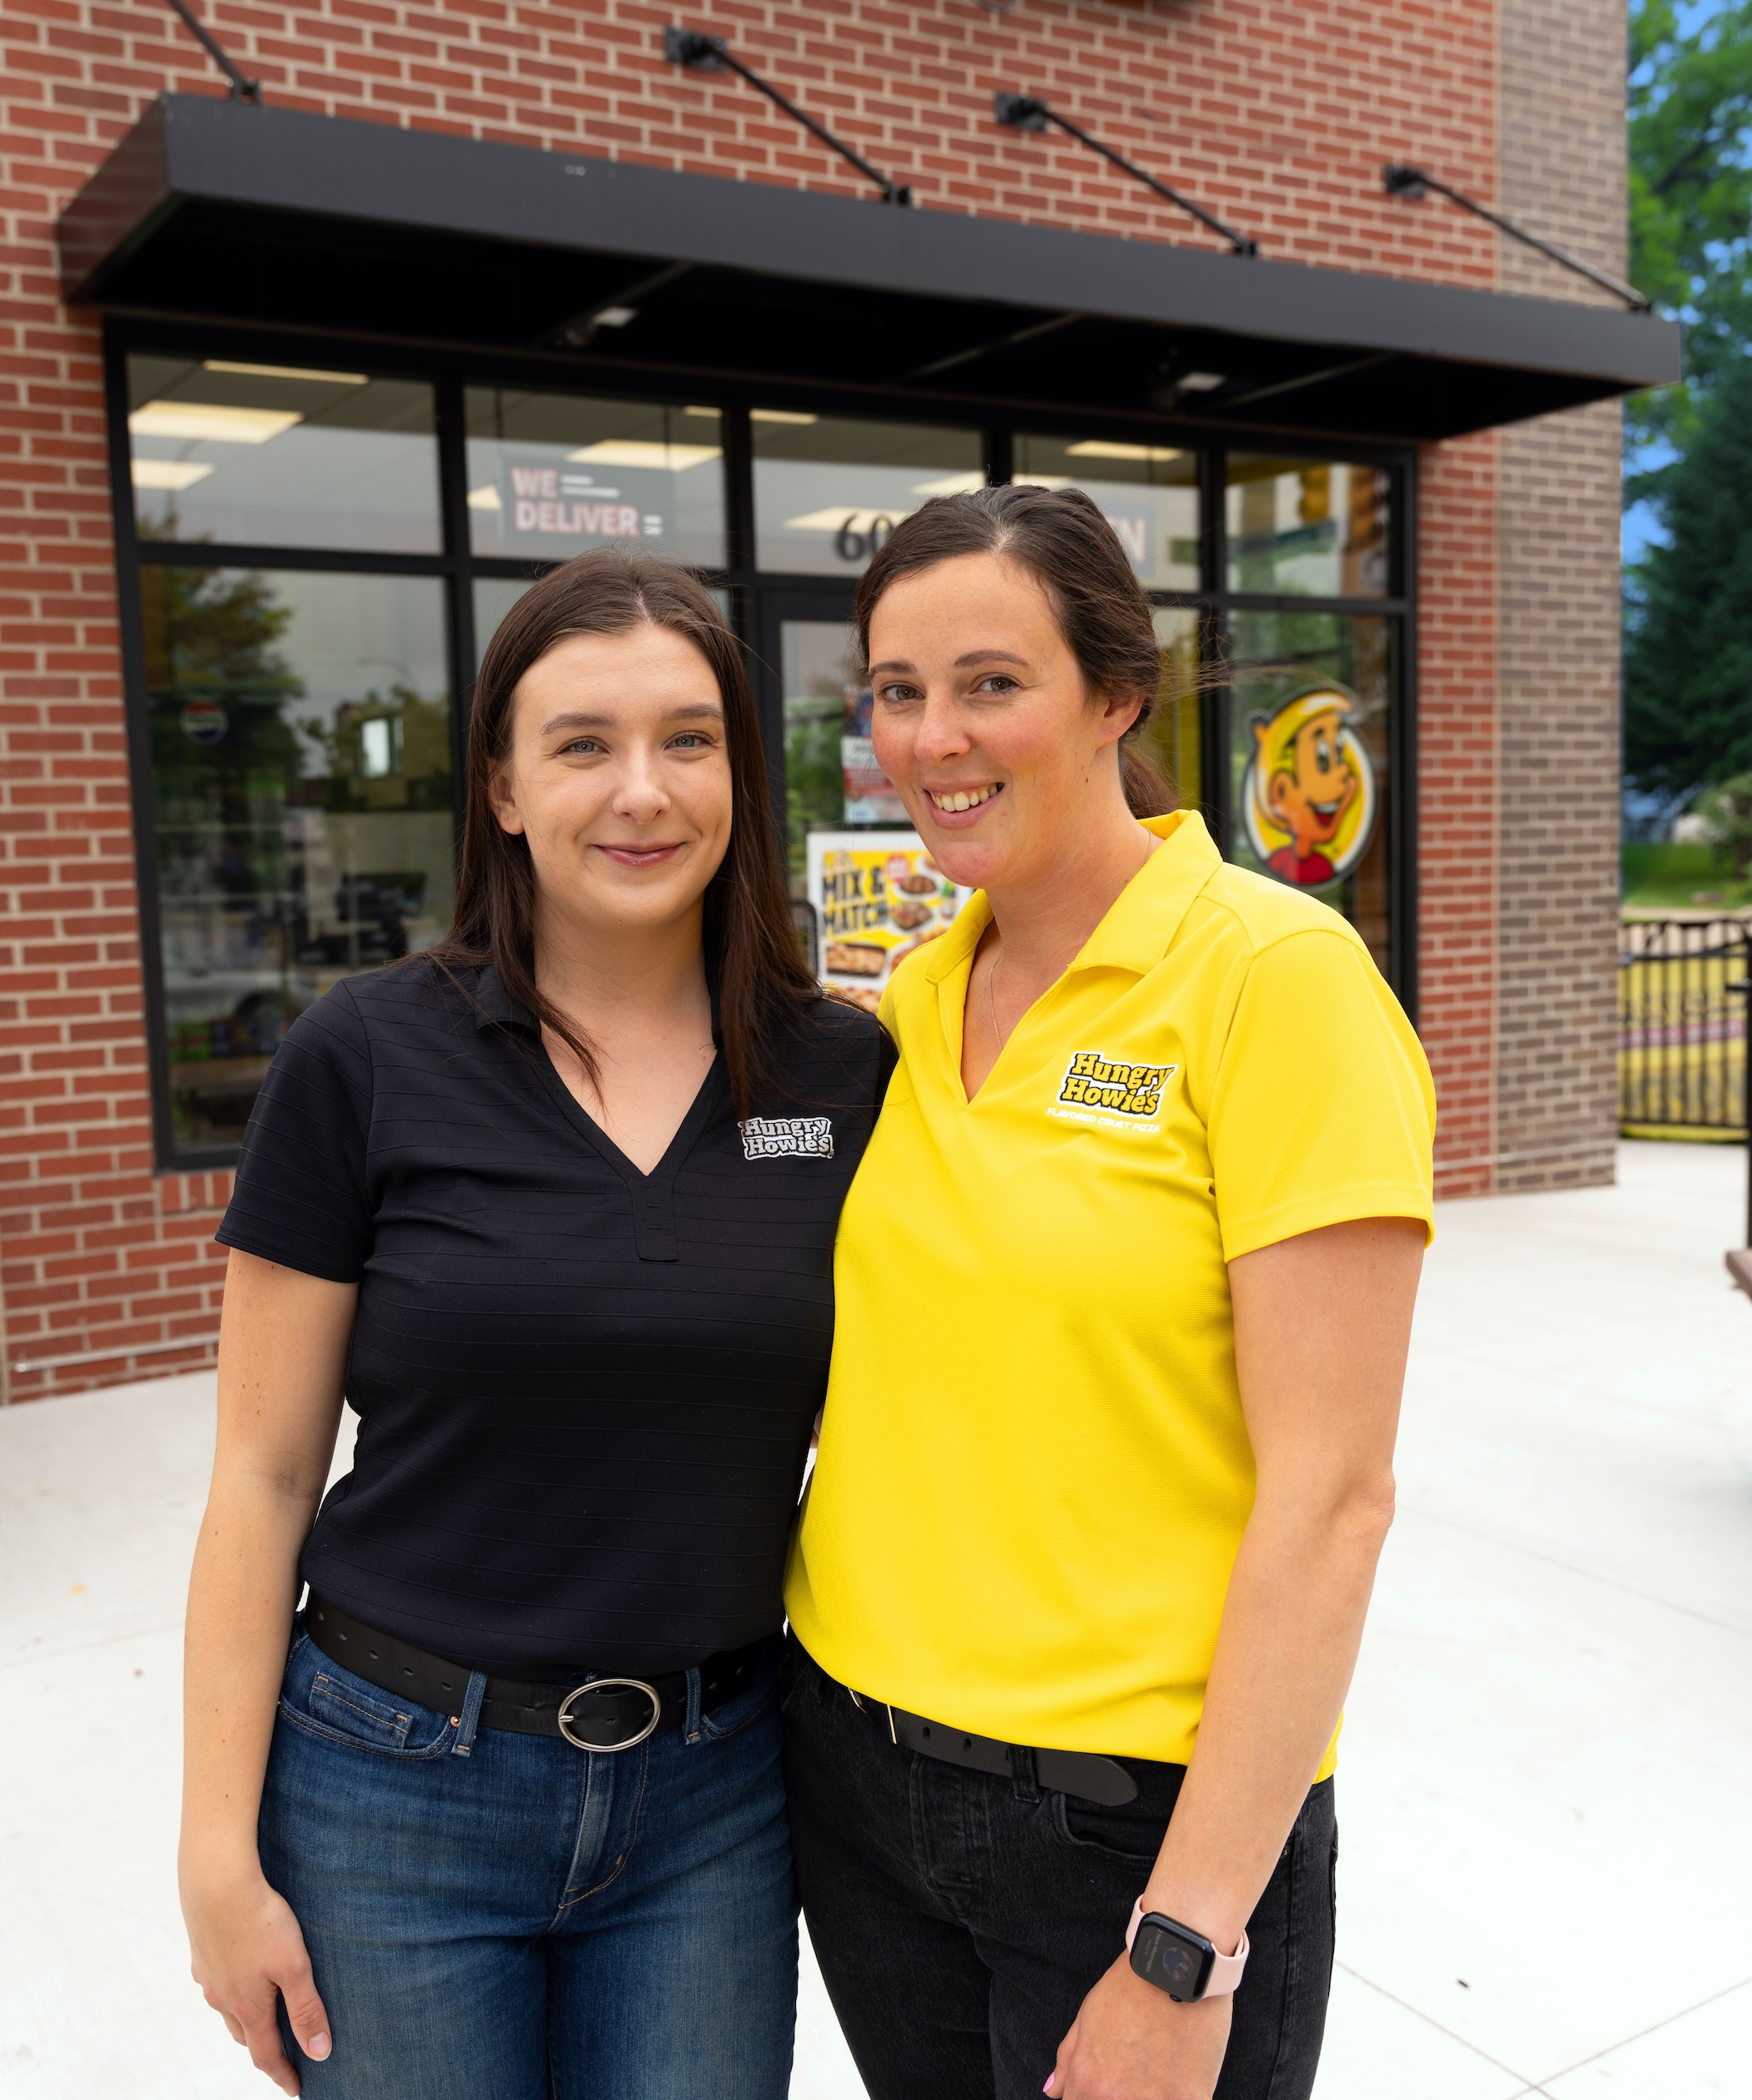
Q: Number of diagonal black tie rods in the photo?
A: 4